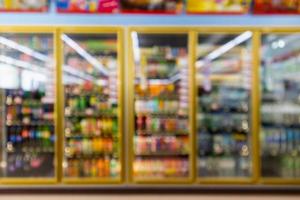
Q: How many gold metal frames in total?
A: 5